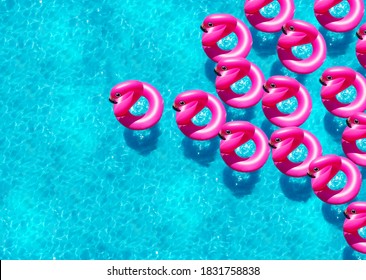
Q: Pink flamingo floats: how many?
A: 15